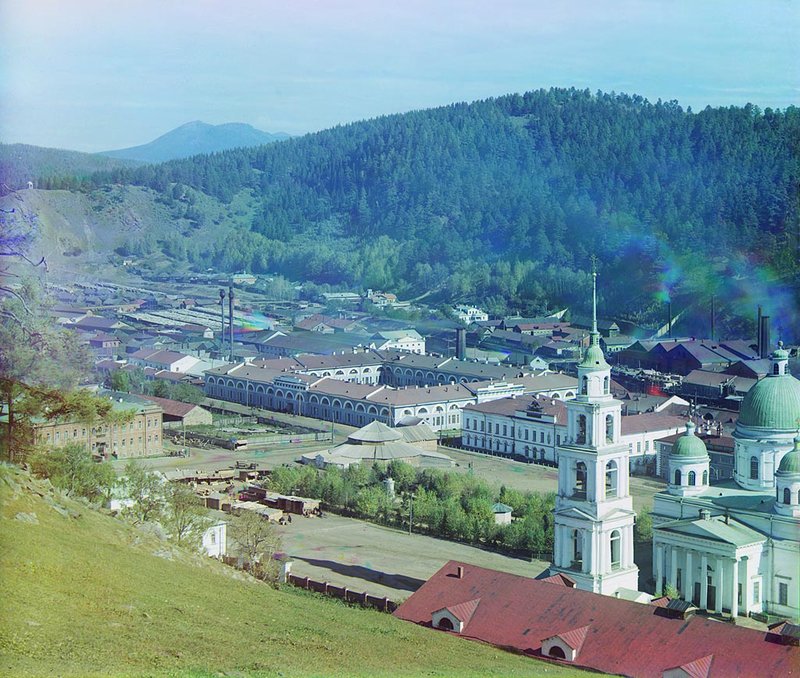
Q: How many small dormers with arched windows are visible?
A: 2